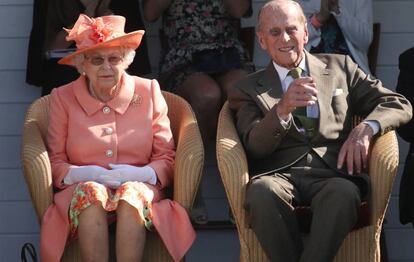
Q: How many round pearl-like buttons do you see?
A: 3